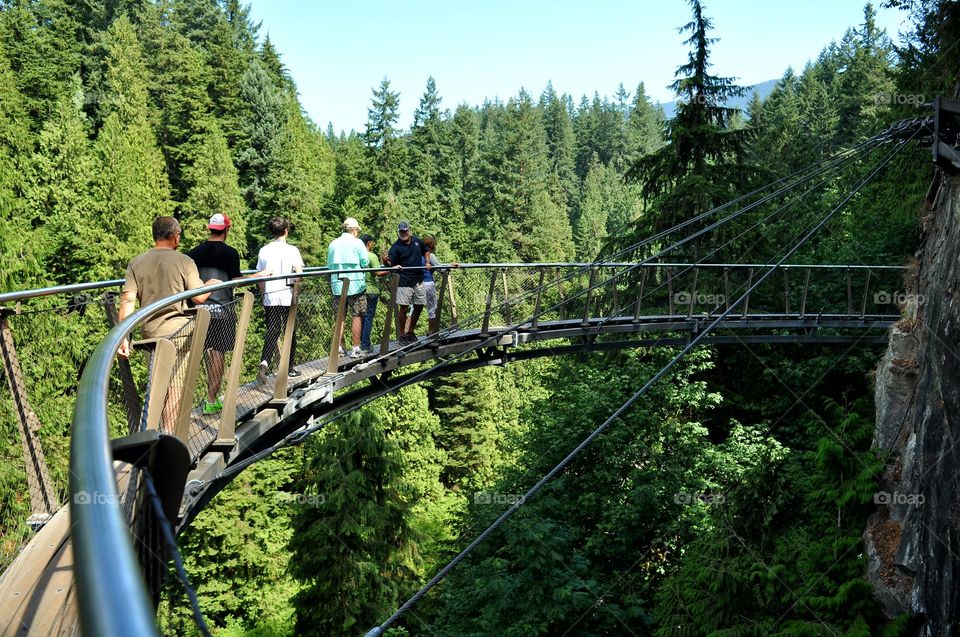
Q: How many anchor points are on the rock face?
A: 1